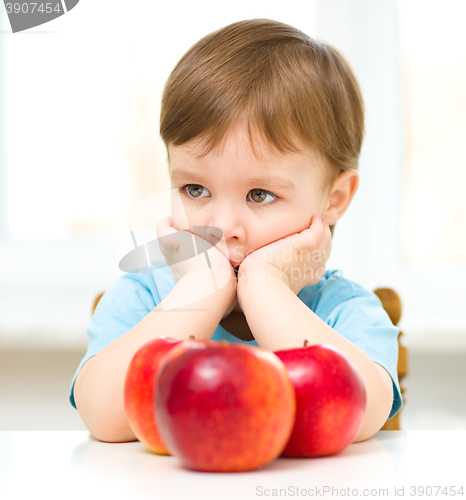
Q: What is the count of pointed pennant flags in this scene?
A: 0